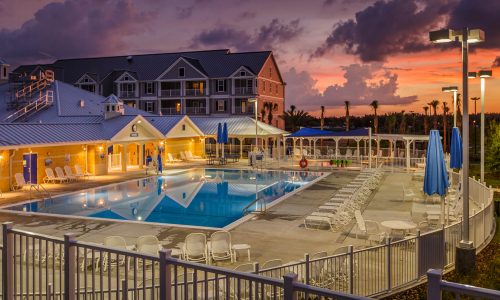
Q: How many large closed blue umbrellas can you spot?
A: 4